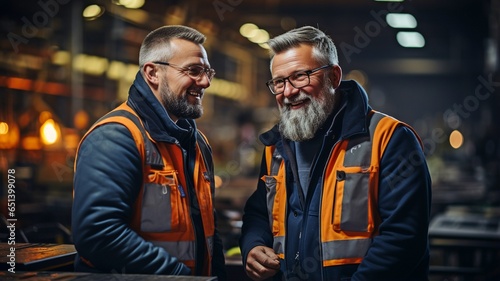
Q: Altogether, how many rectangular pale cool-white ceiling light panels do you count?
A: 2